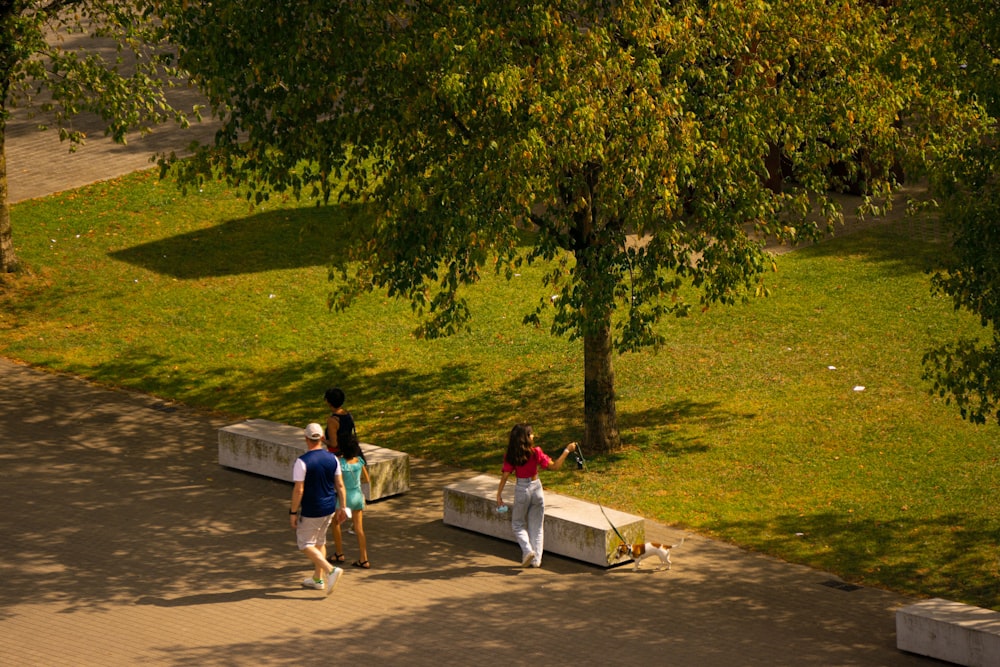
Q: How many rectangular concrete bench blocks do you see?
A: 3